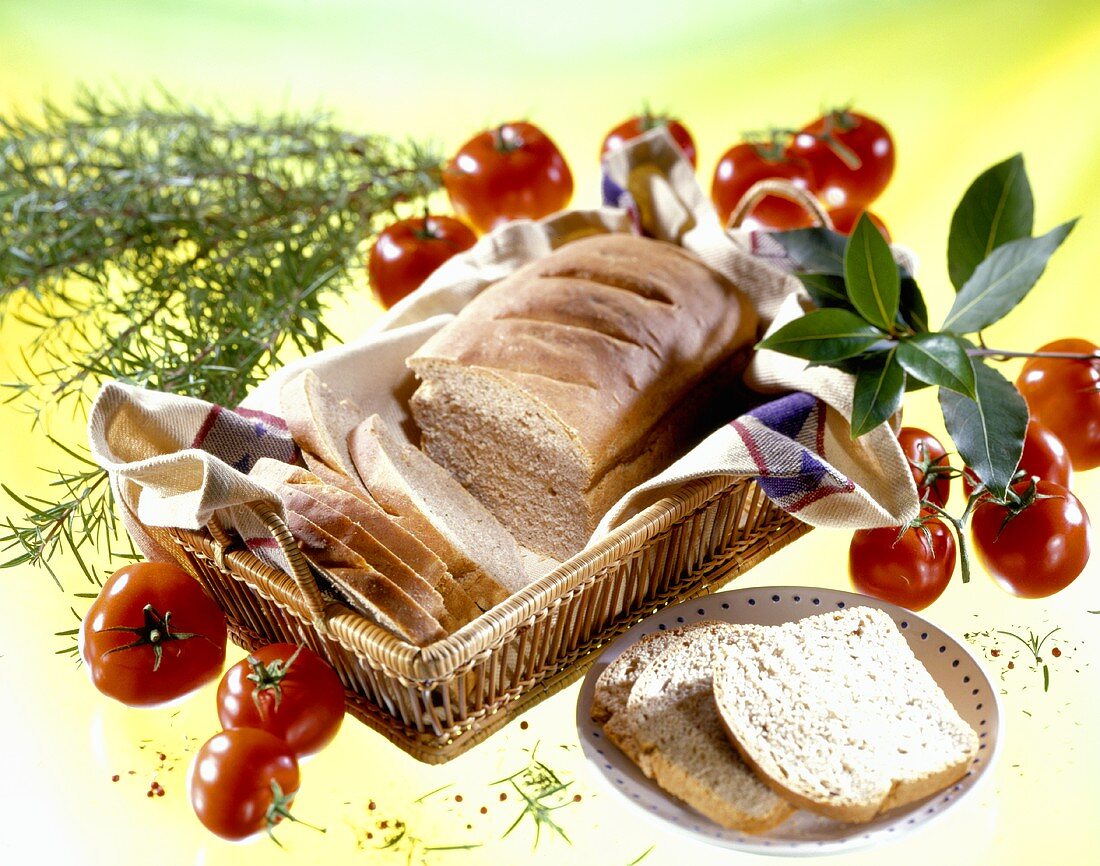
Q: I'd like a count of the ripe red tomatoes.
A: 14